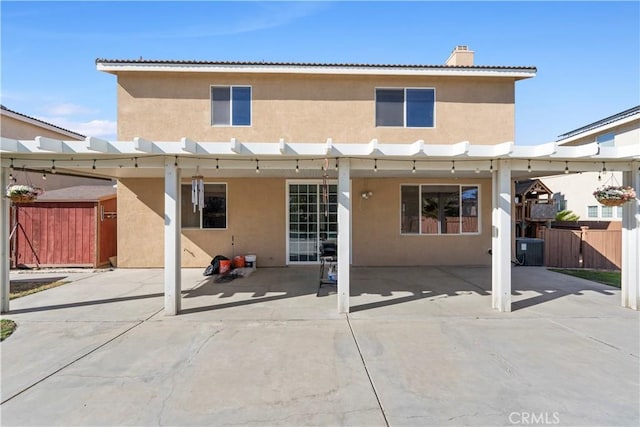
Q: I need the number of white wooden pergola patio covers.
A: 1